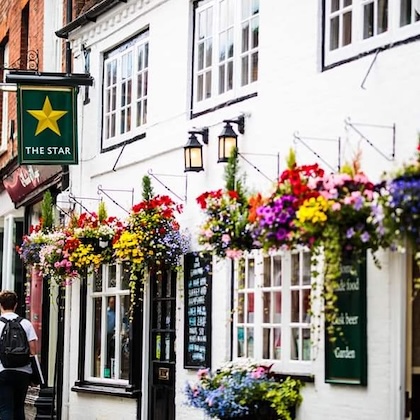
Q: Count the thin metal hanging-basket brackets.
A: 7